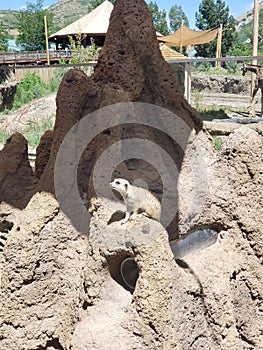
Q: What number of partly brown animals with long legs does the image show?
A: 1